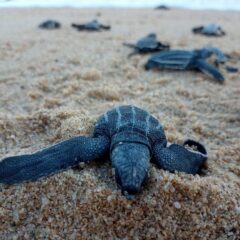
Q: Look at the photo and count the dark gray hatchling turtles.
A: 7